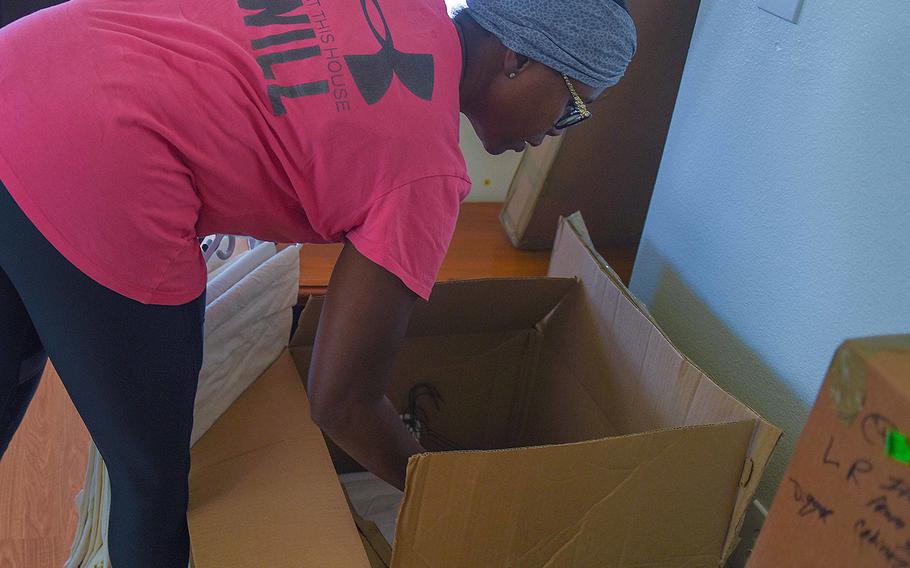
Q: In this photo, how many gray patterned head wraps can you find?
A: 1